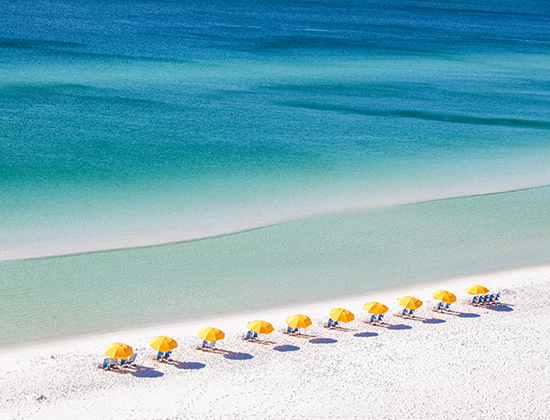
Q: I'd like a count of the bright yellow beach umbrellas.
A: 10